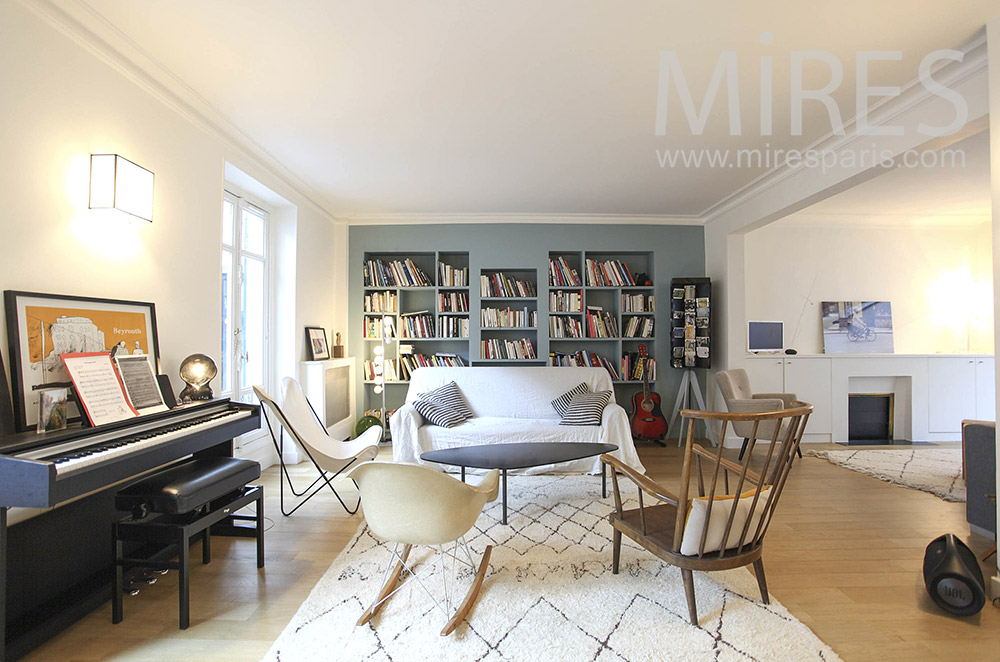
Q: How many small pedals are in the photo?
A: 3